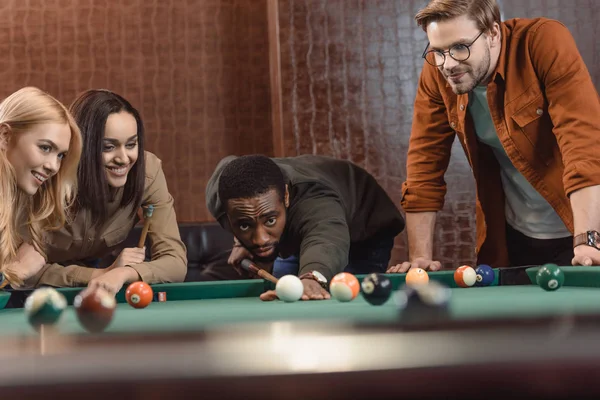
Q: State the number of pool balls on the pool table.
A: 11